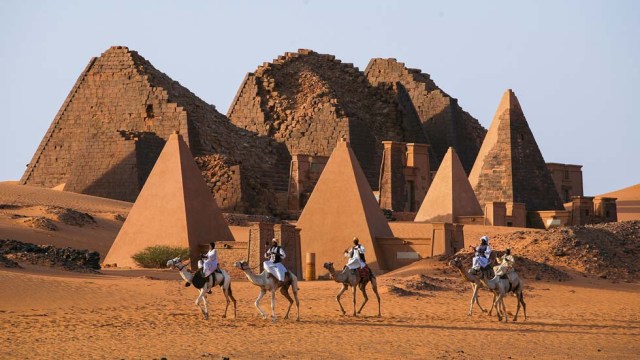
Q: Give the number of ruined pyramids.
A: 3